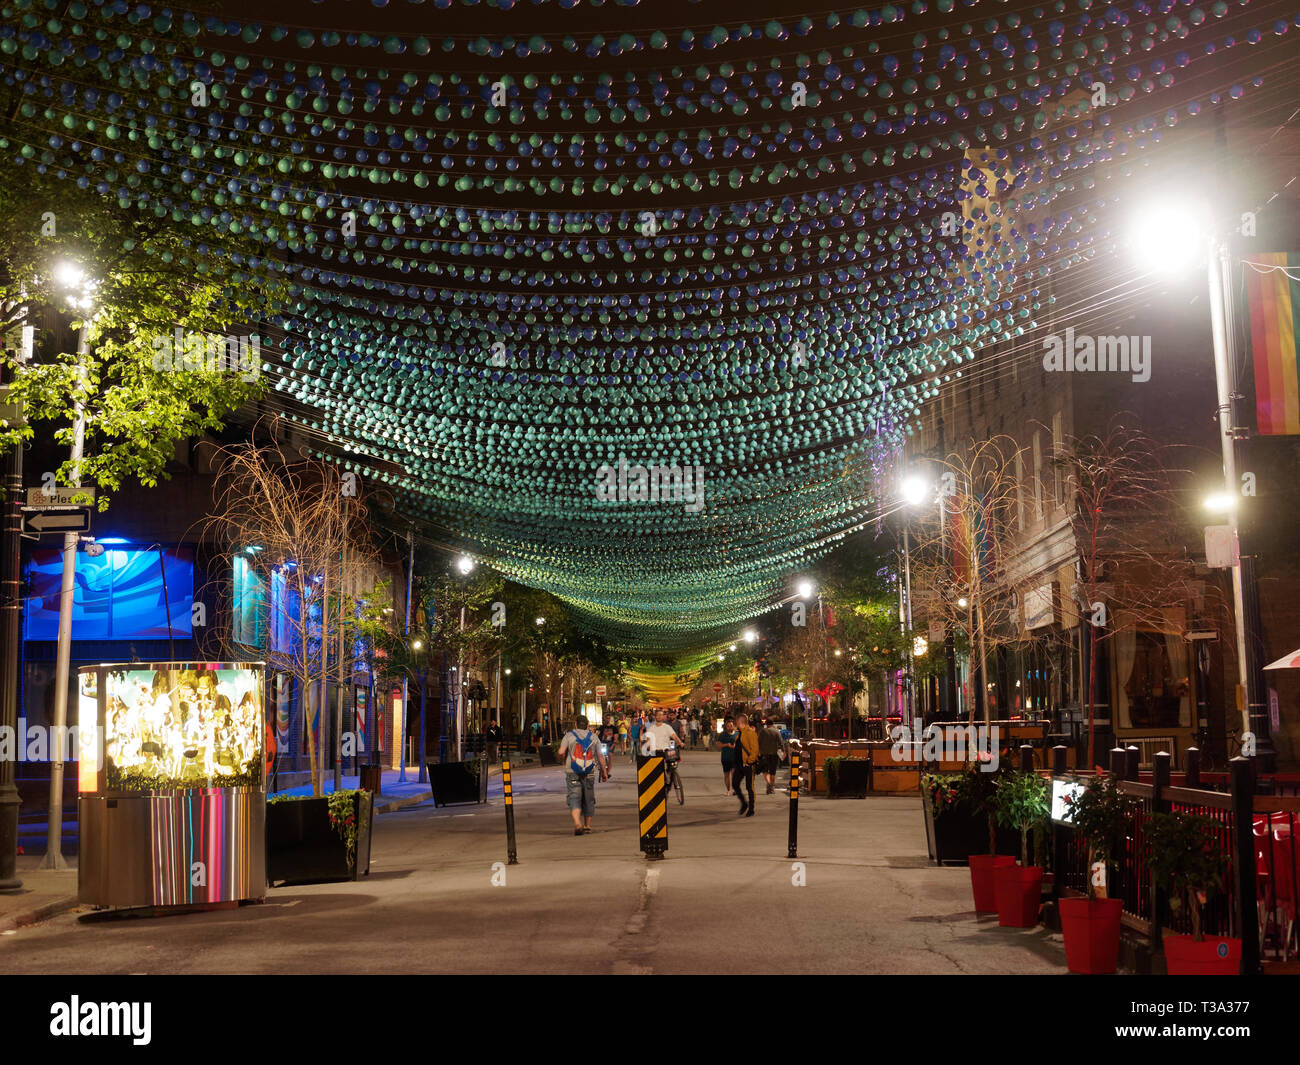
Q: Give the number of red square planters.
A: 4